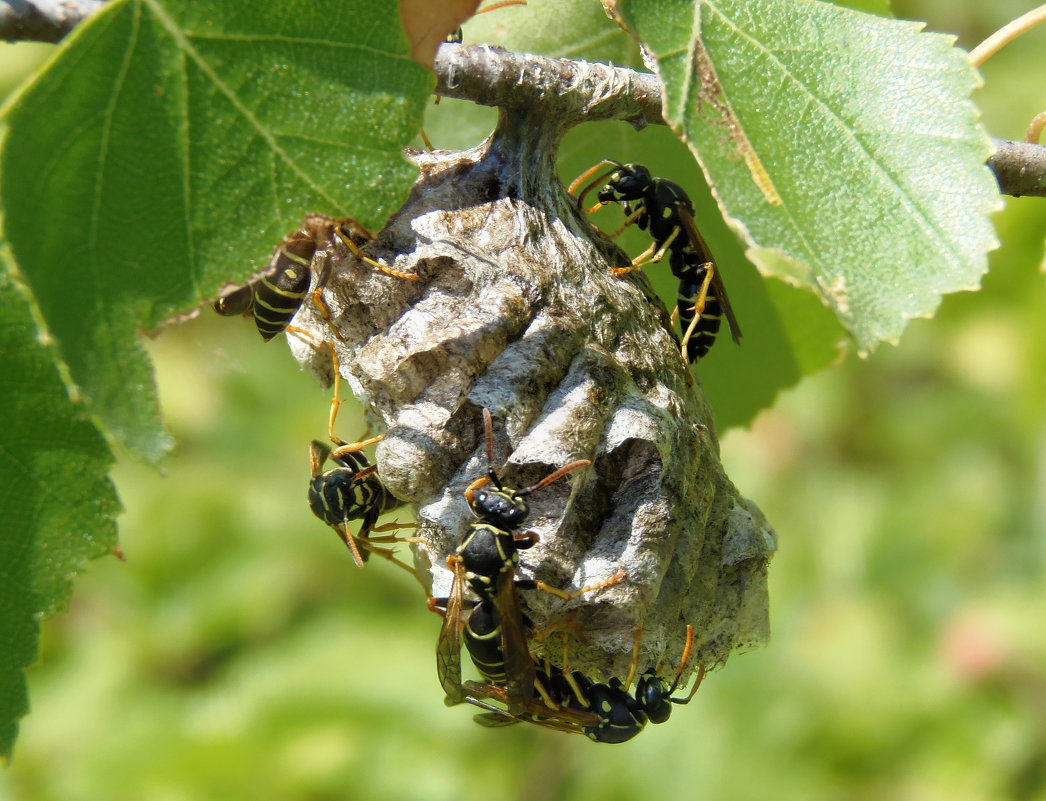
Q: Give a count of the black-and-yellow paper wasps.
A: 5